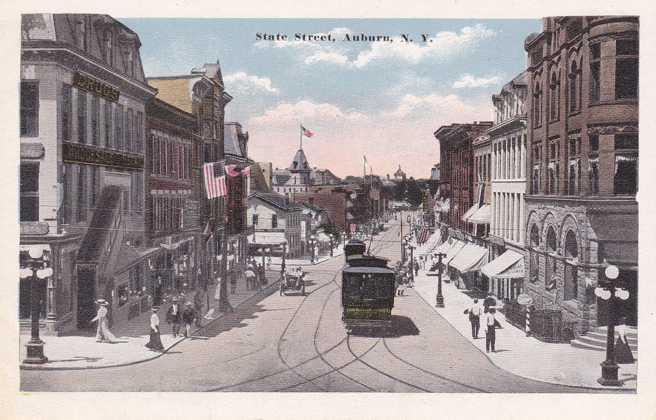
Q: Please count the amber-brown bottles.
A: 0